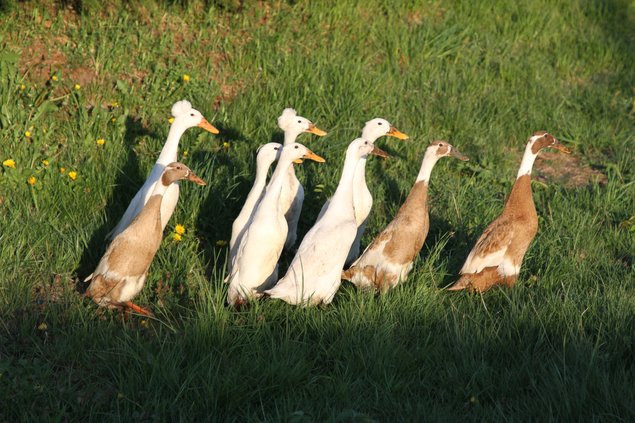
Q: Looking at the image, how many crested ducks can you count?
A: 2